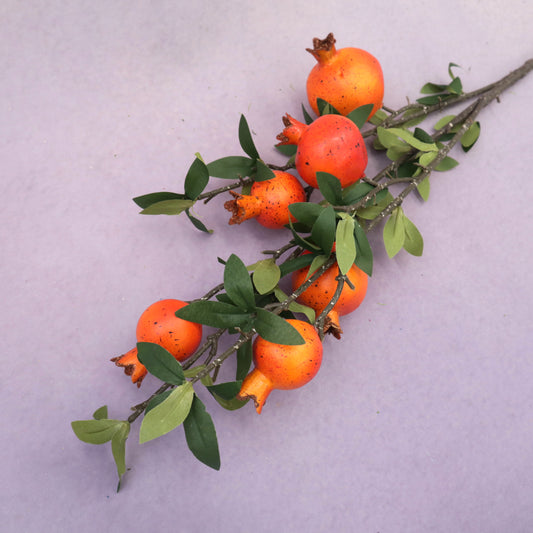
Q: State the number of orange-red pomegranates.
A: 6